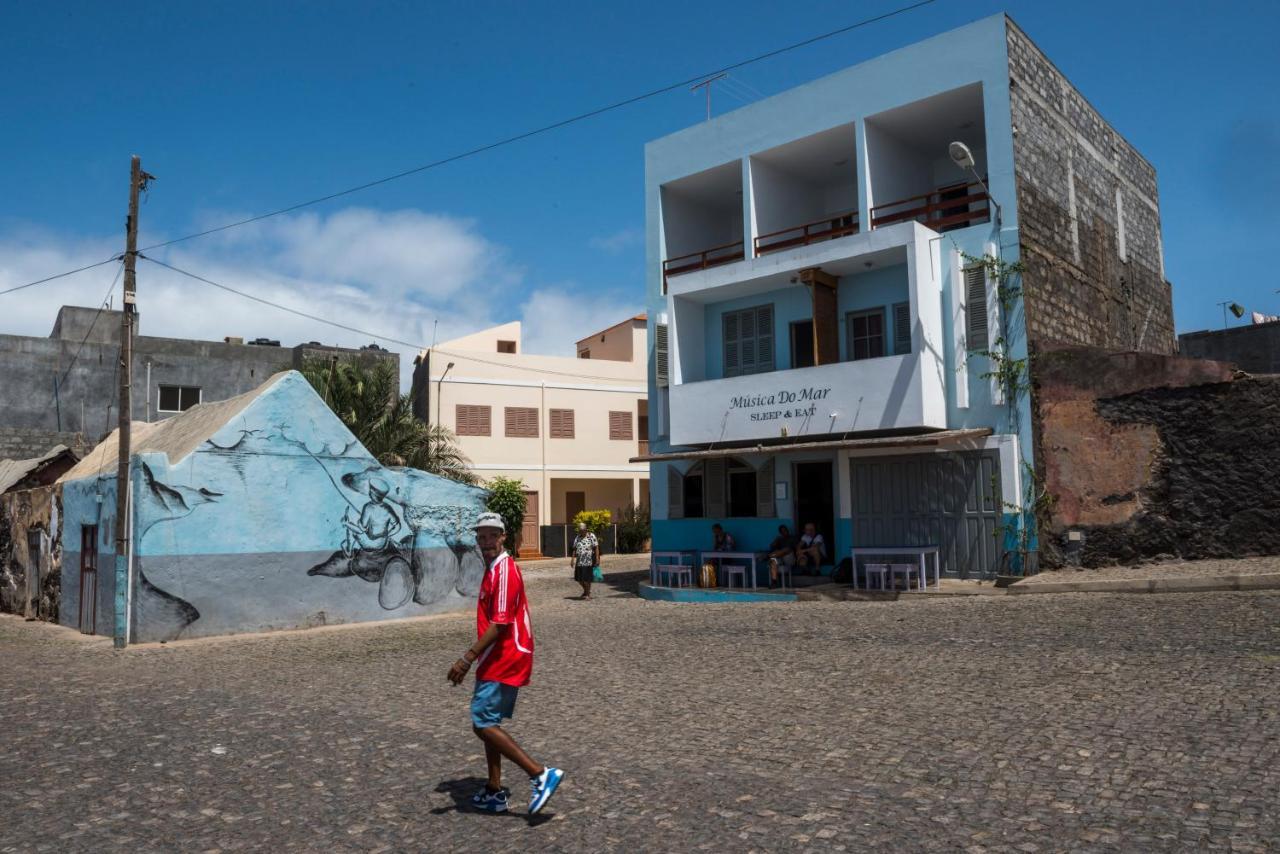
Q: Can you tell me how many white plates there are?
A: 0